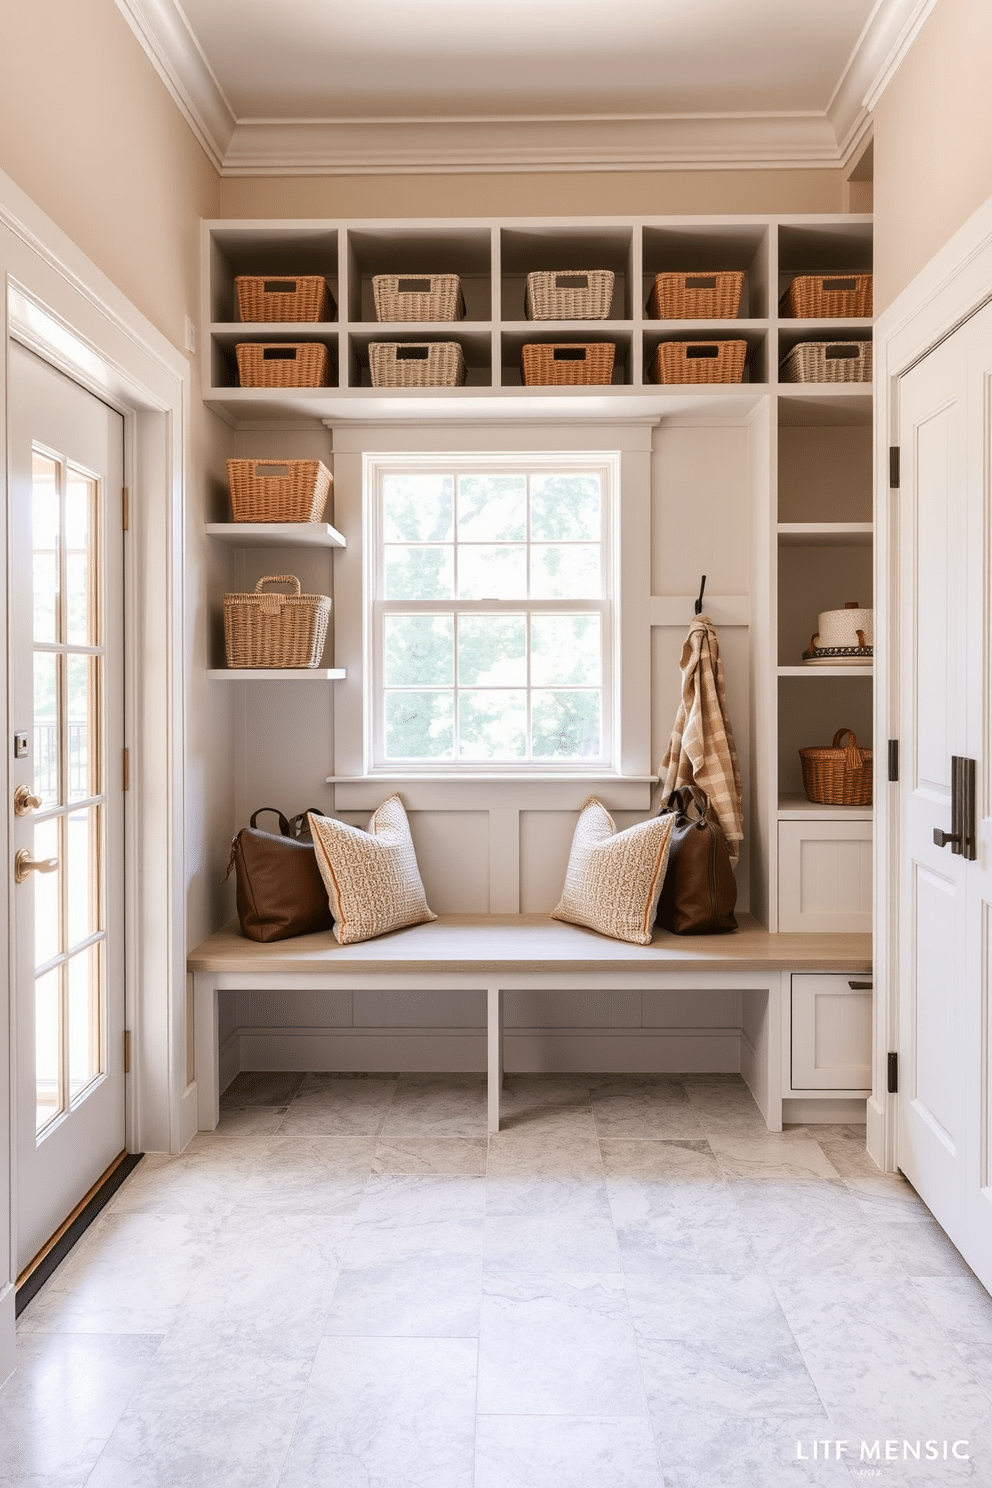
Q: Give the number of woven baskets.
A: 13